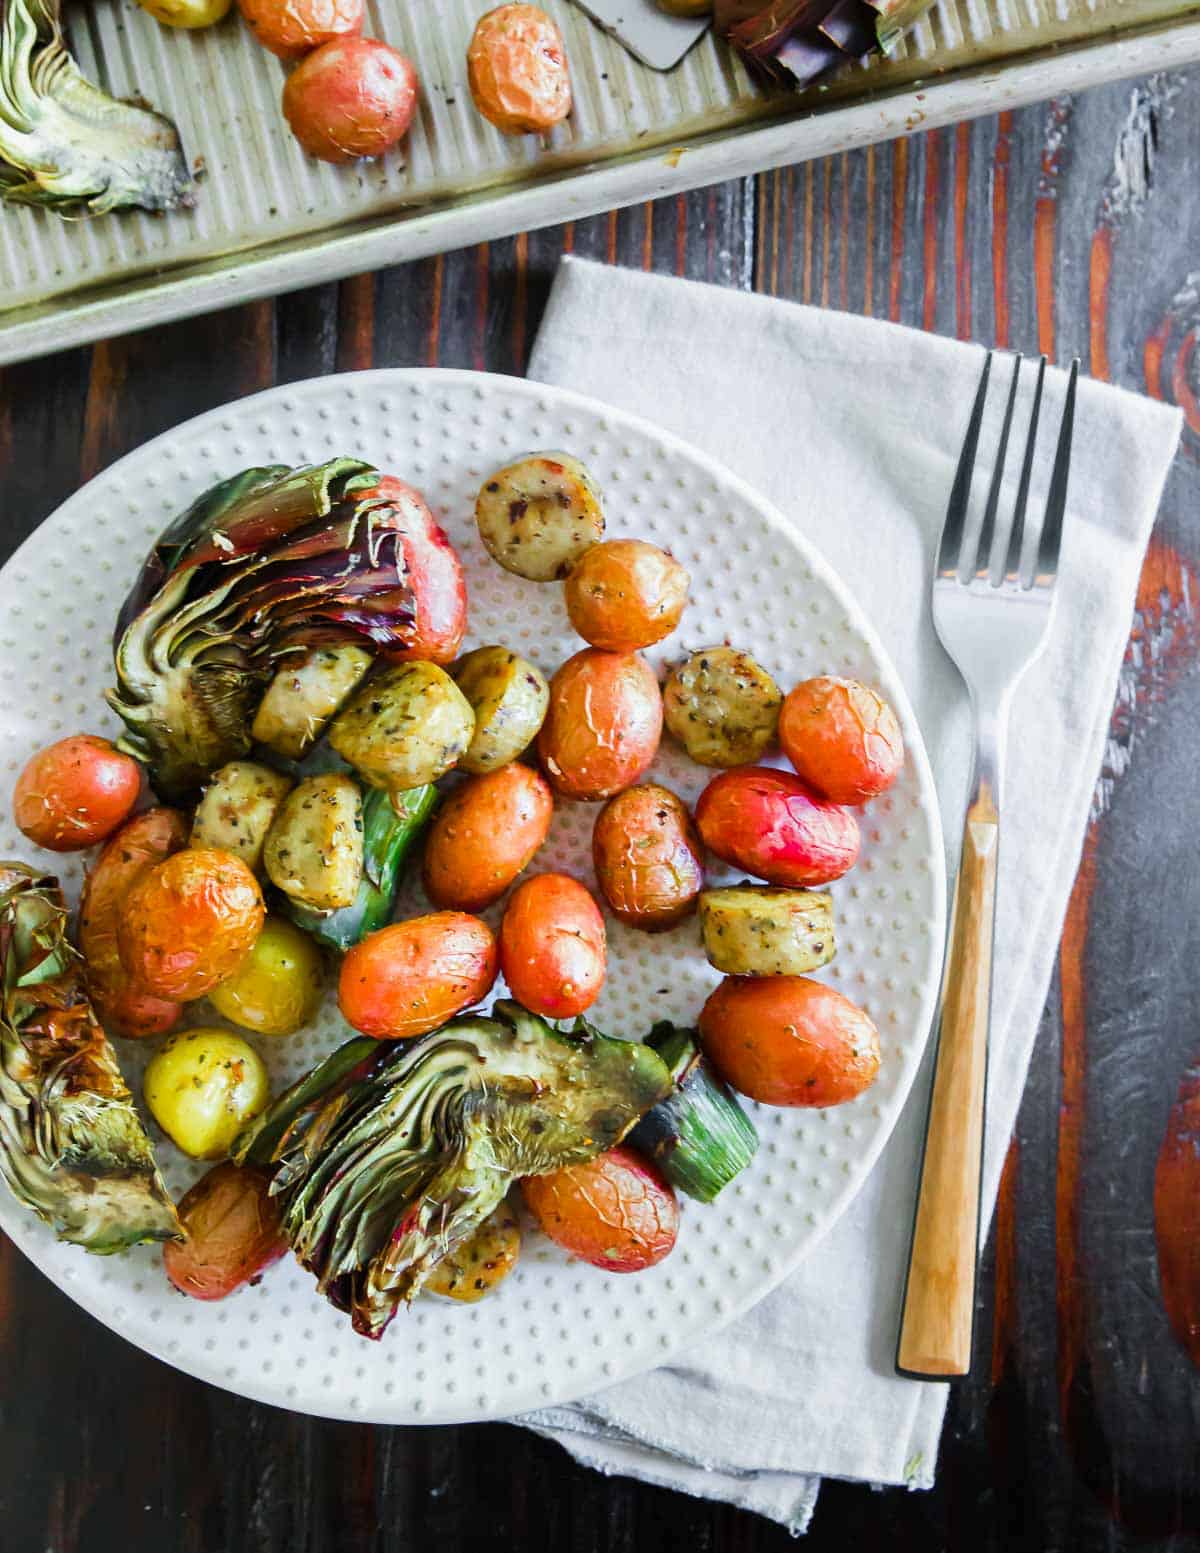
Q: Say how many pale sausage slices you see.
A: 9